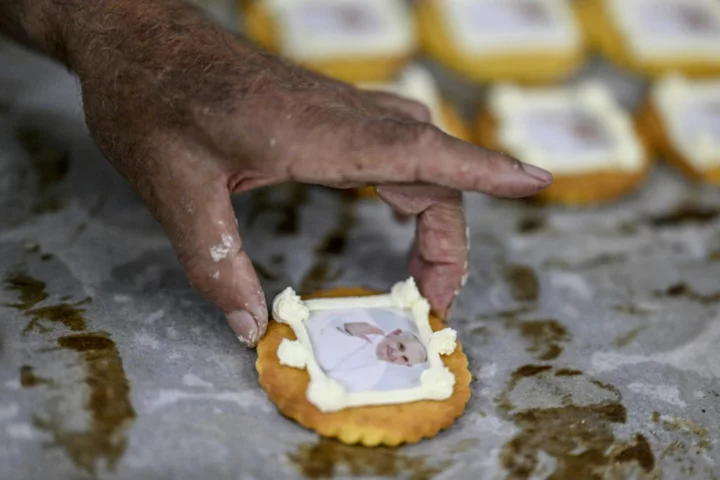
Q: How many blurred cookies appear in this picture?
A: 6